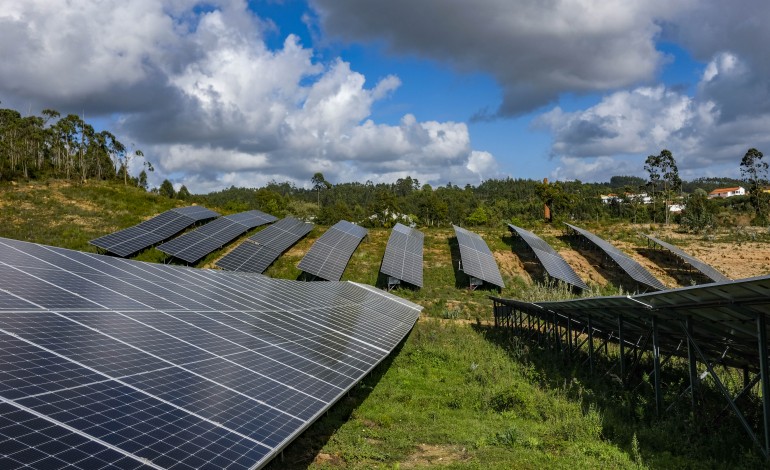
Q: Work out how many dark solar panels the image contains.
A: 11